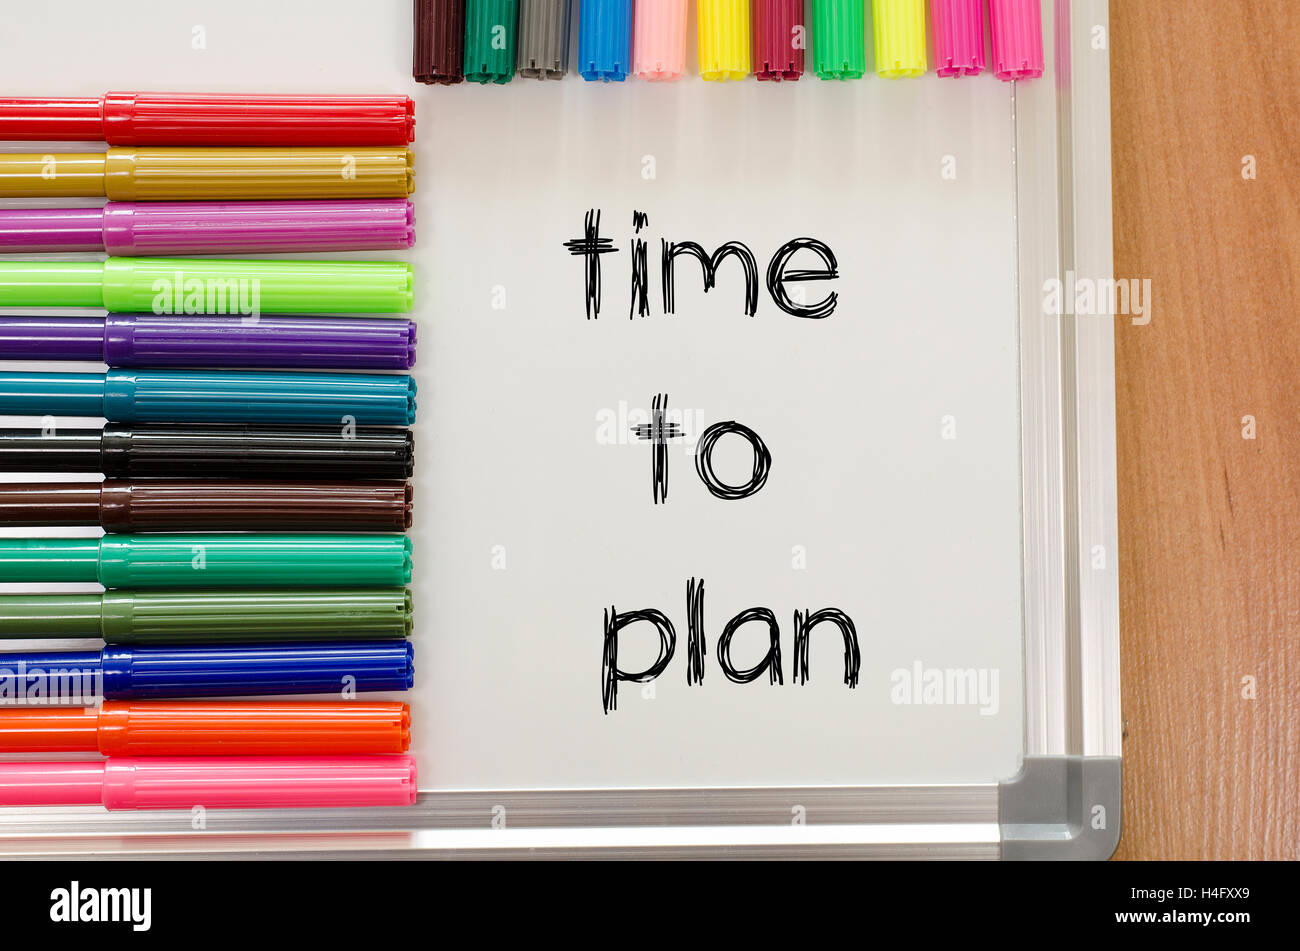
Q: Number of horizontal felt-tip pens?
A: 13